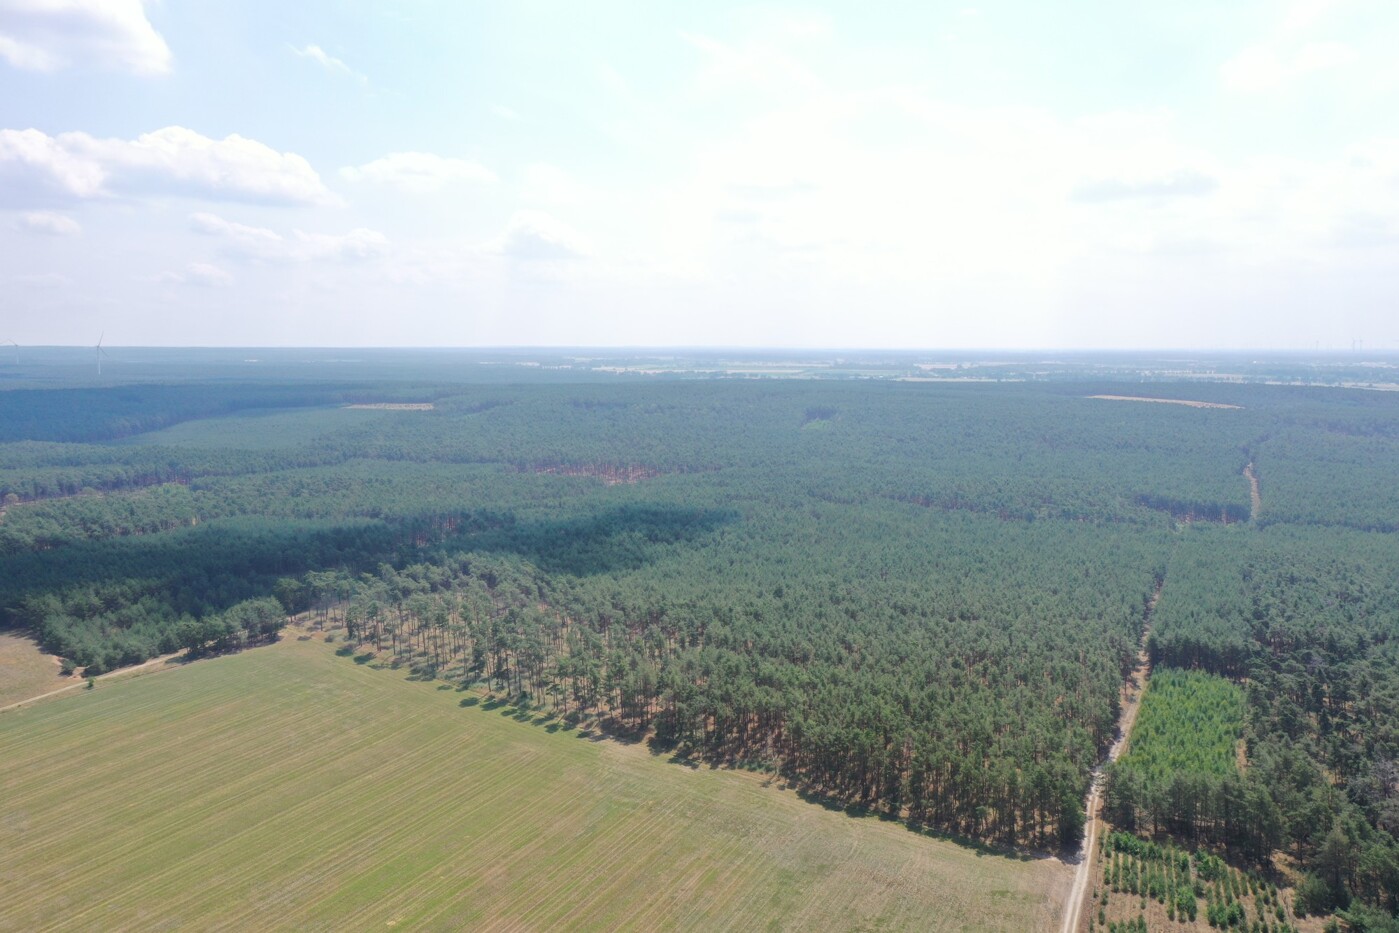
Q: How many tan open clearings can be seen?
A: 2